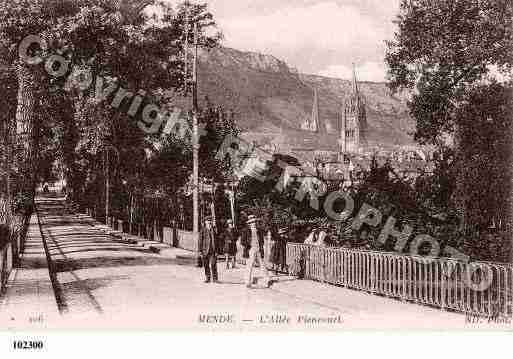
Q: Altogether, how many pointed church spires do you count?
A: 2